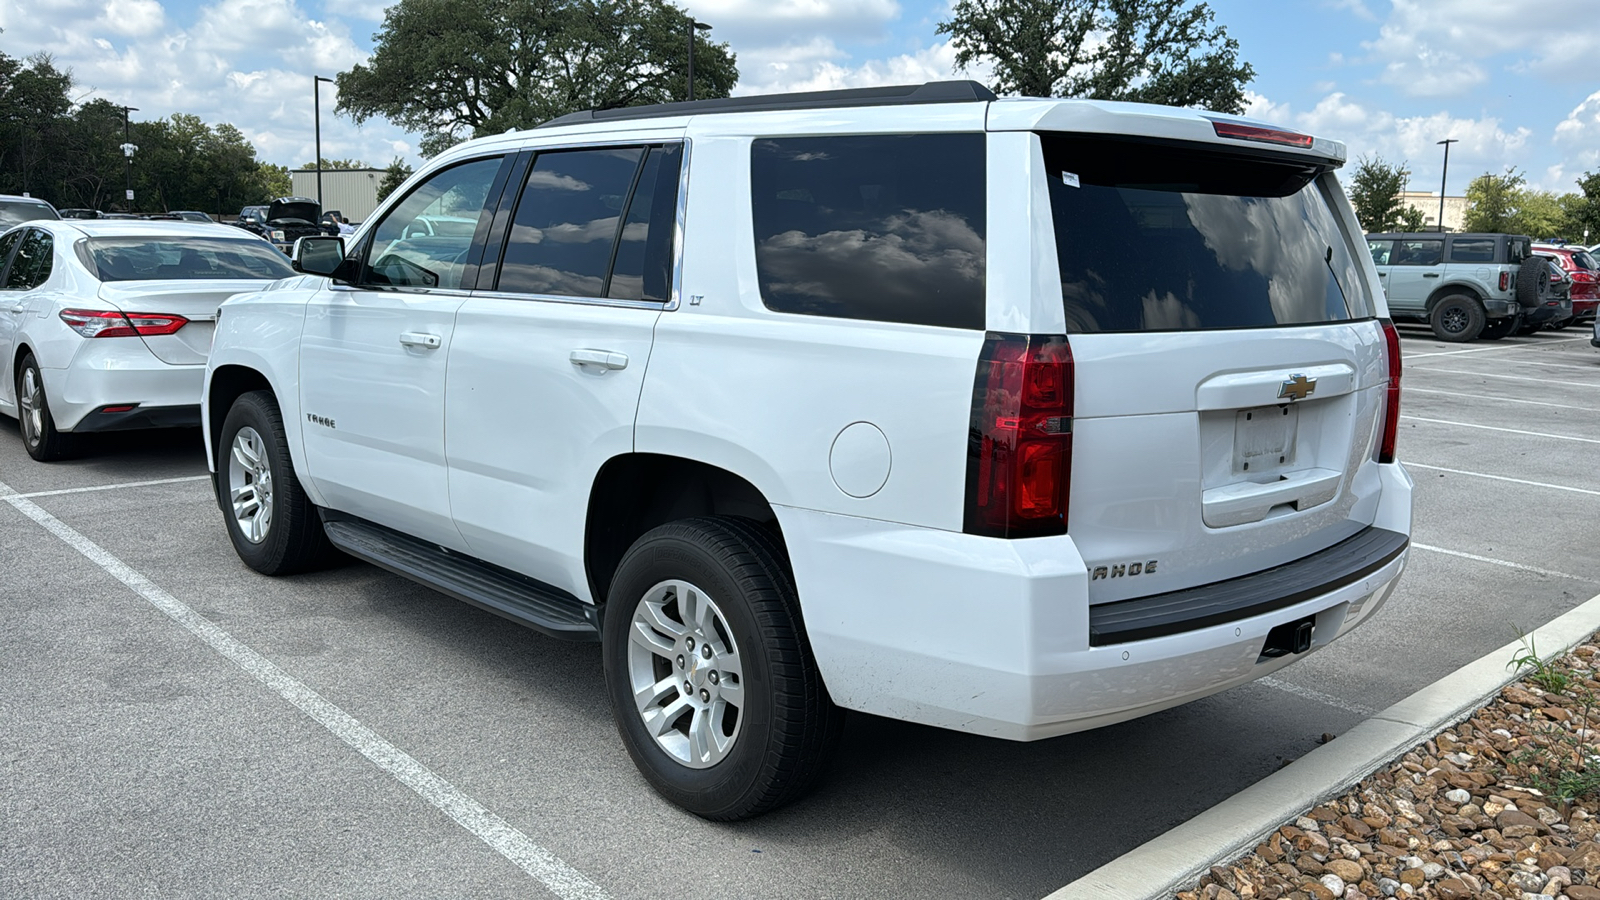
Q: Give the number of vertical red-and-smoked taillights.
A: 2